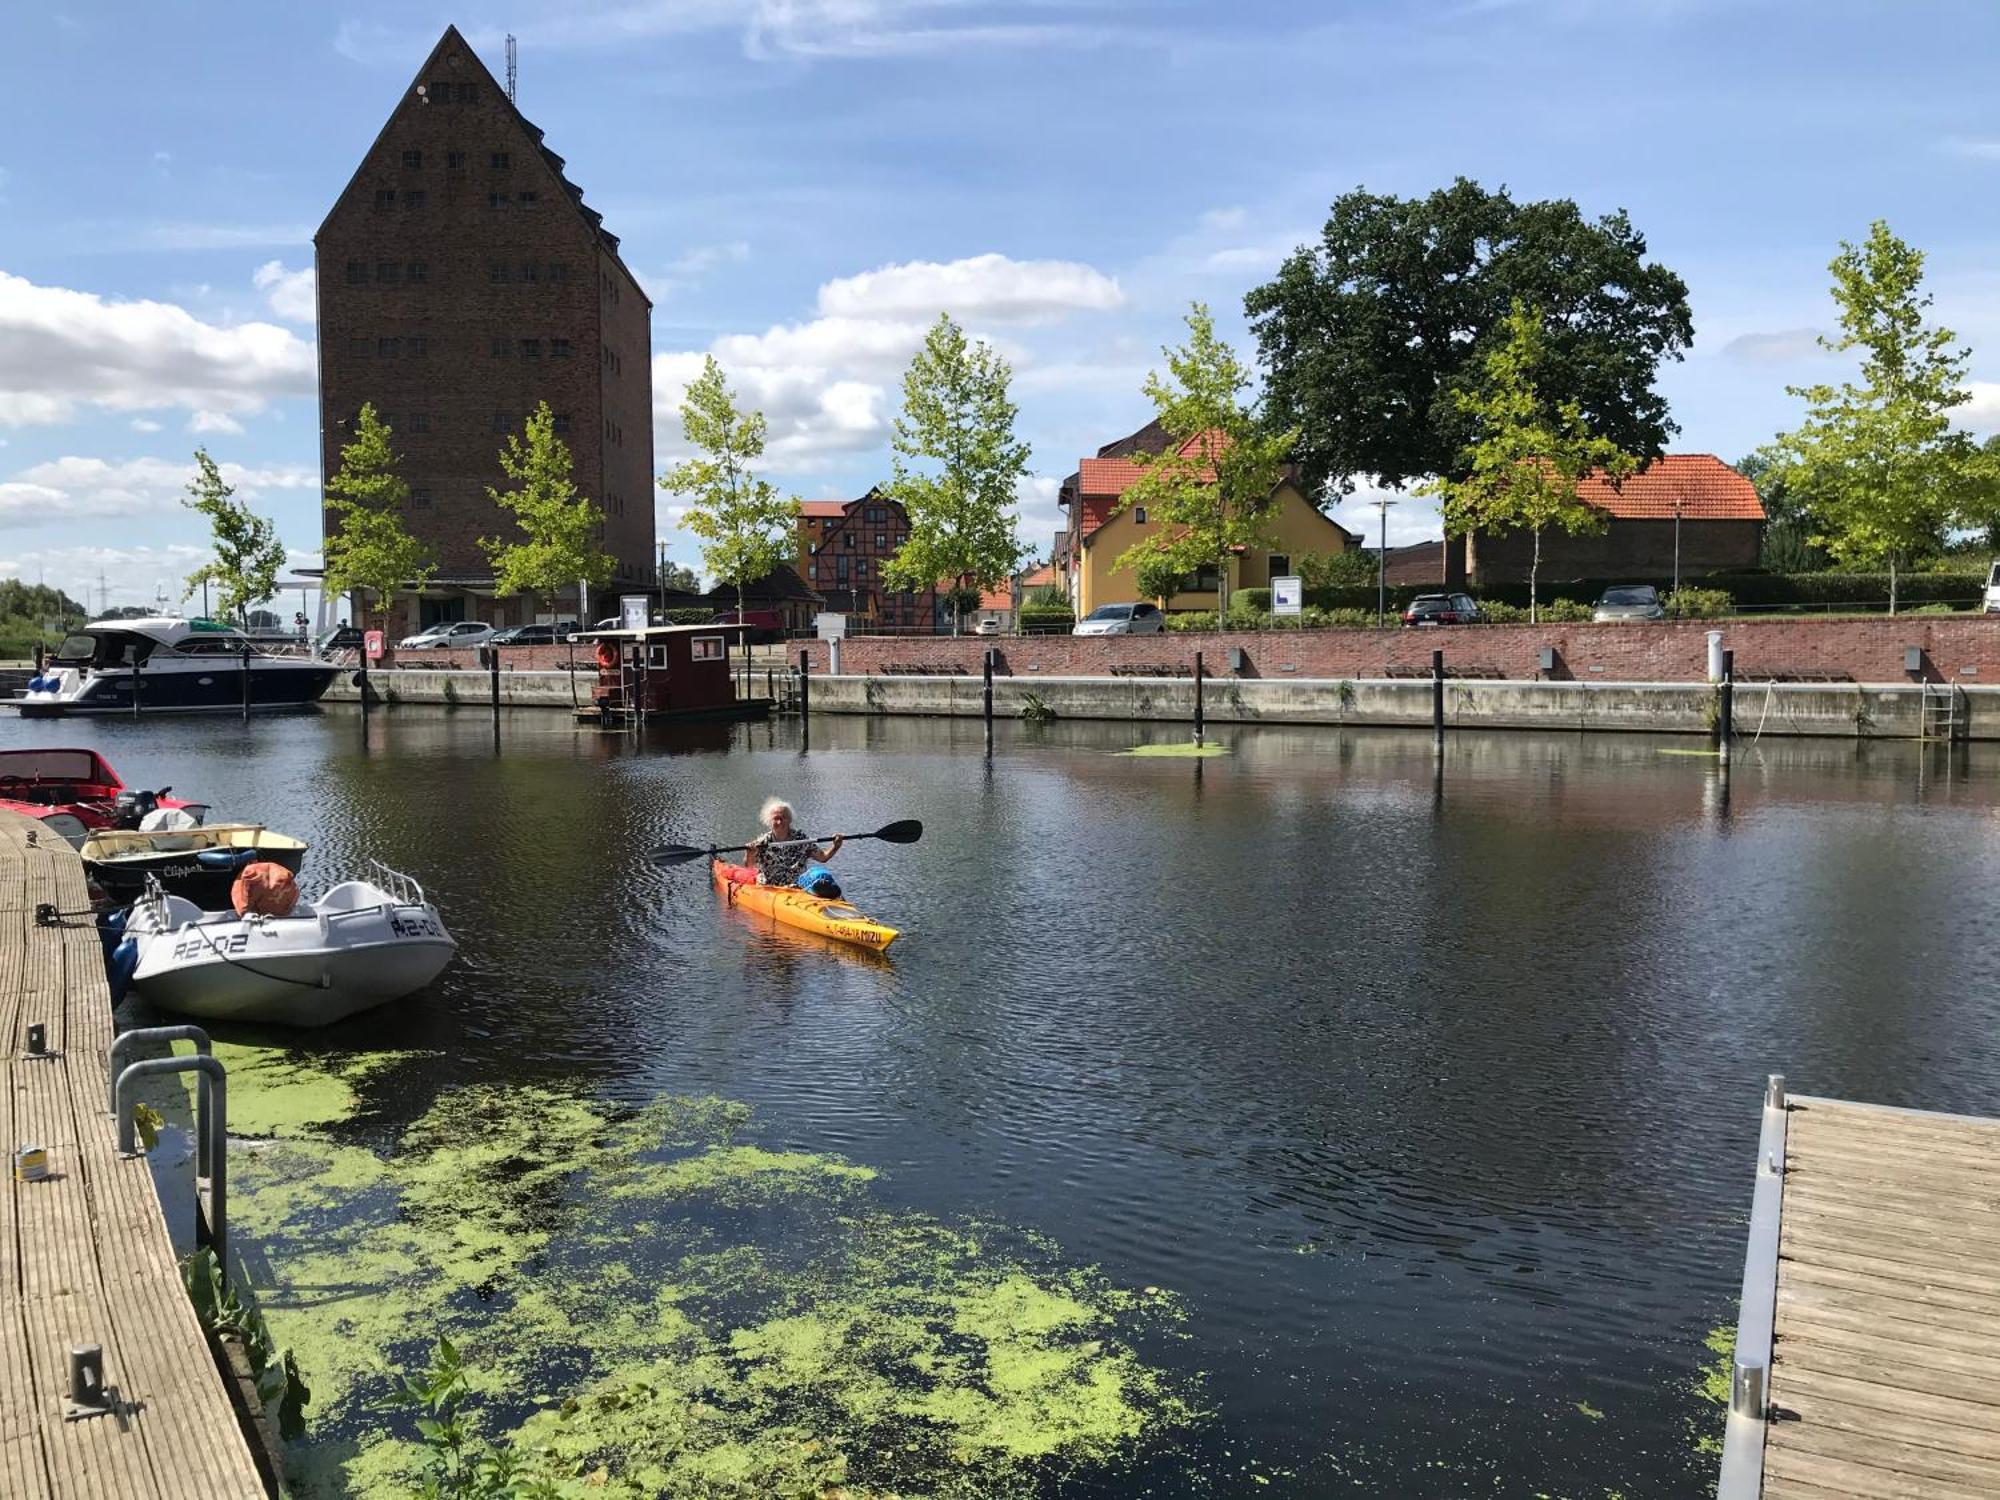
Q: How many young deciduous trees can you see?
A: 8